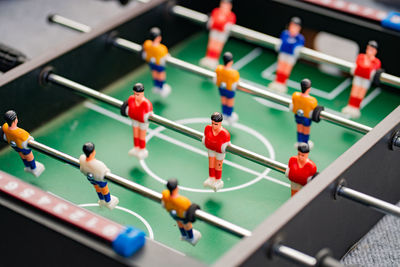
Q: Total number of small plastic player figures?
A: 12